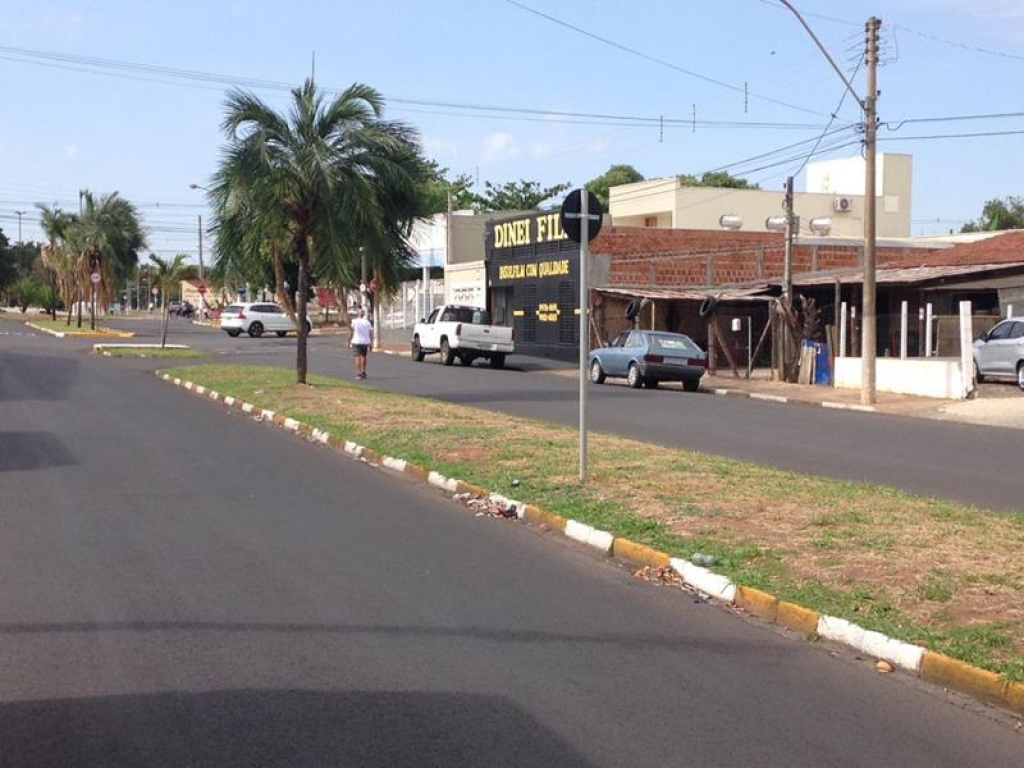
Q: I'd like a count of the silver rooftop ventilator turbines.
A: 3